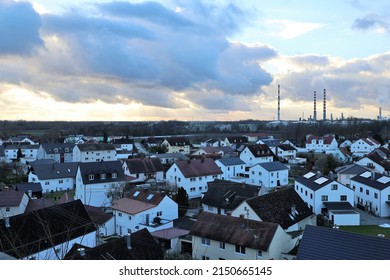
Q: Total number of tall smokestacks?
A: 3